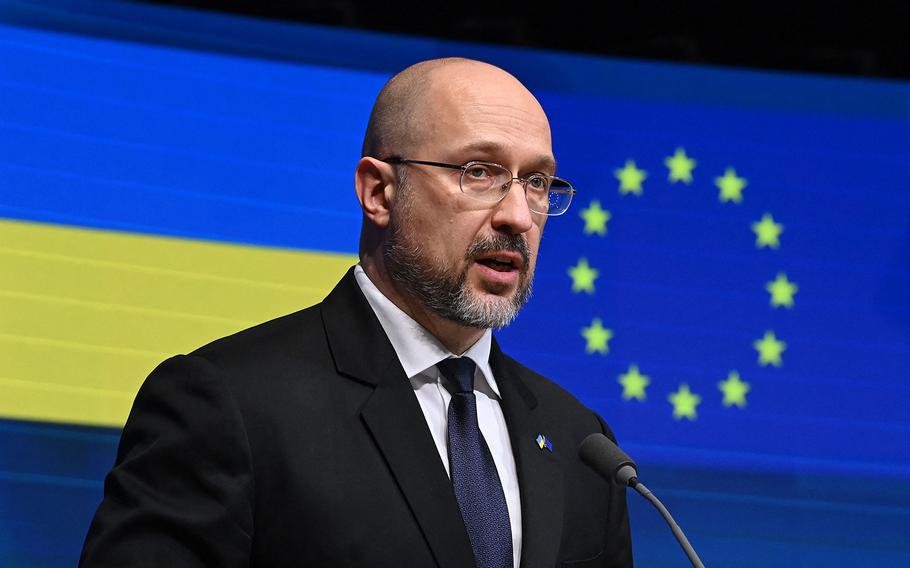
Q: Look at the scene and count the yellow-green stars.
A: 12